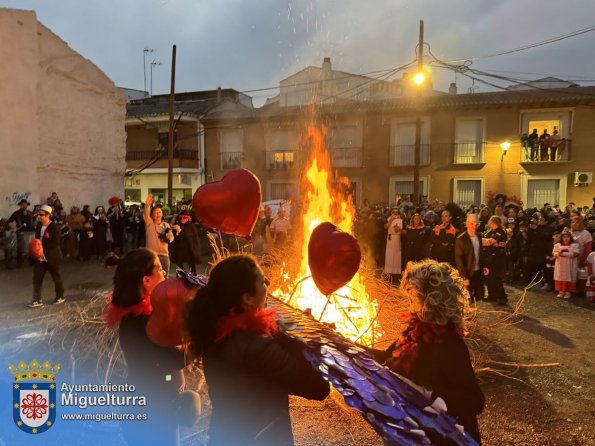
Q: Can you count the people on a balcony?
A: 5